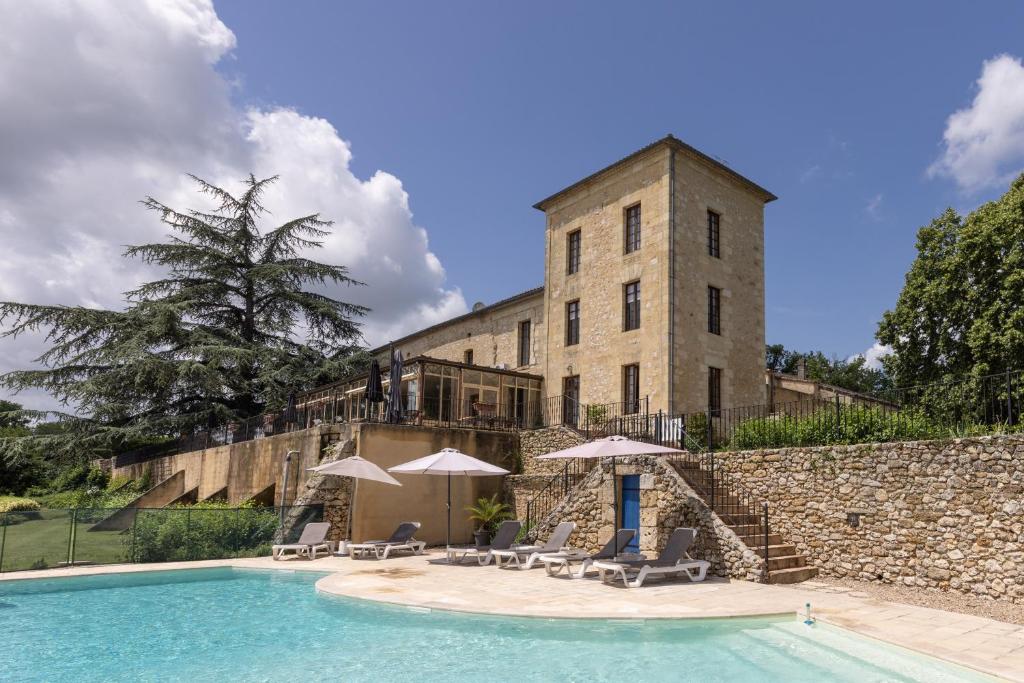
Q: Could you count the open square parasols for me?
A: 2